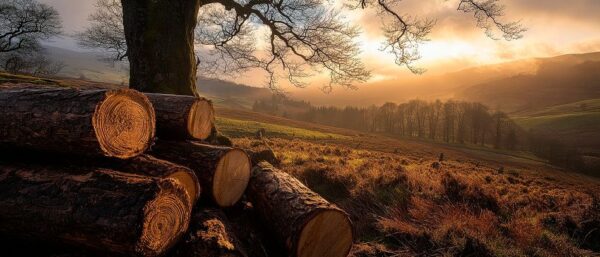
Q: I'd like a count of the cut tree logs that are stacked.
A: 6